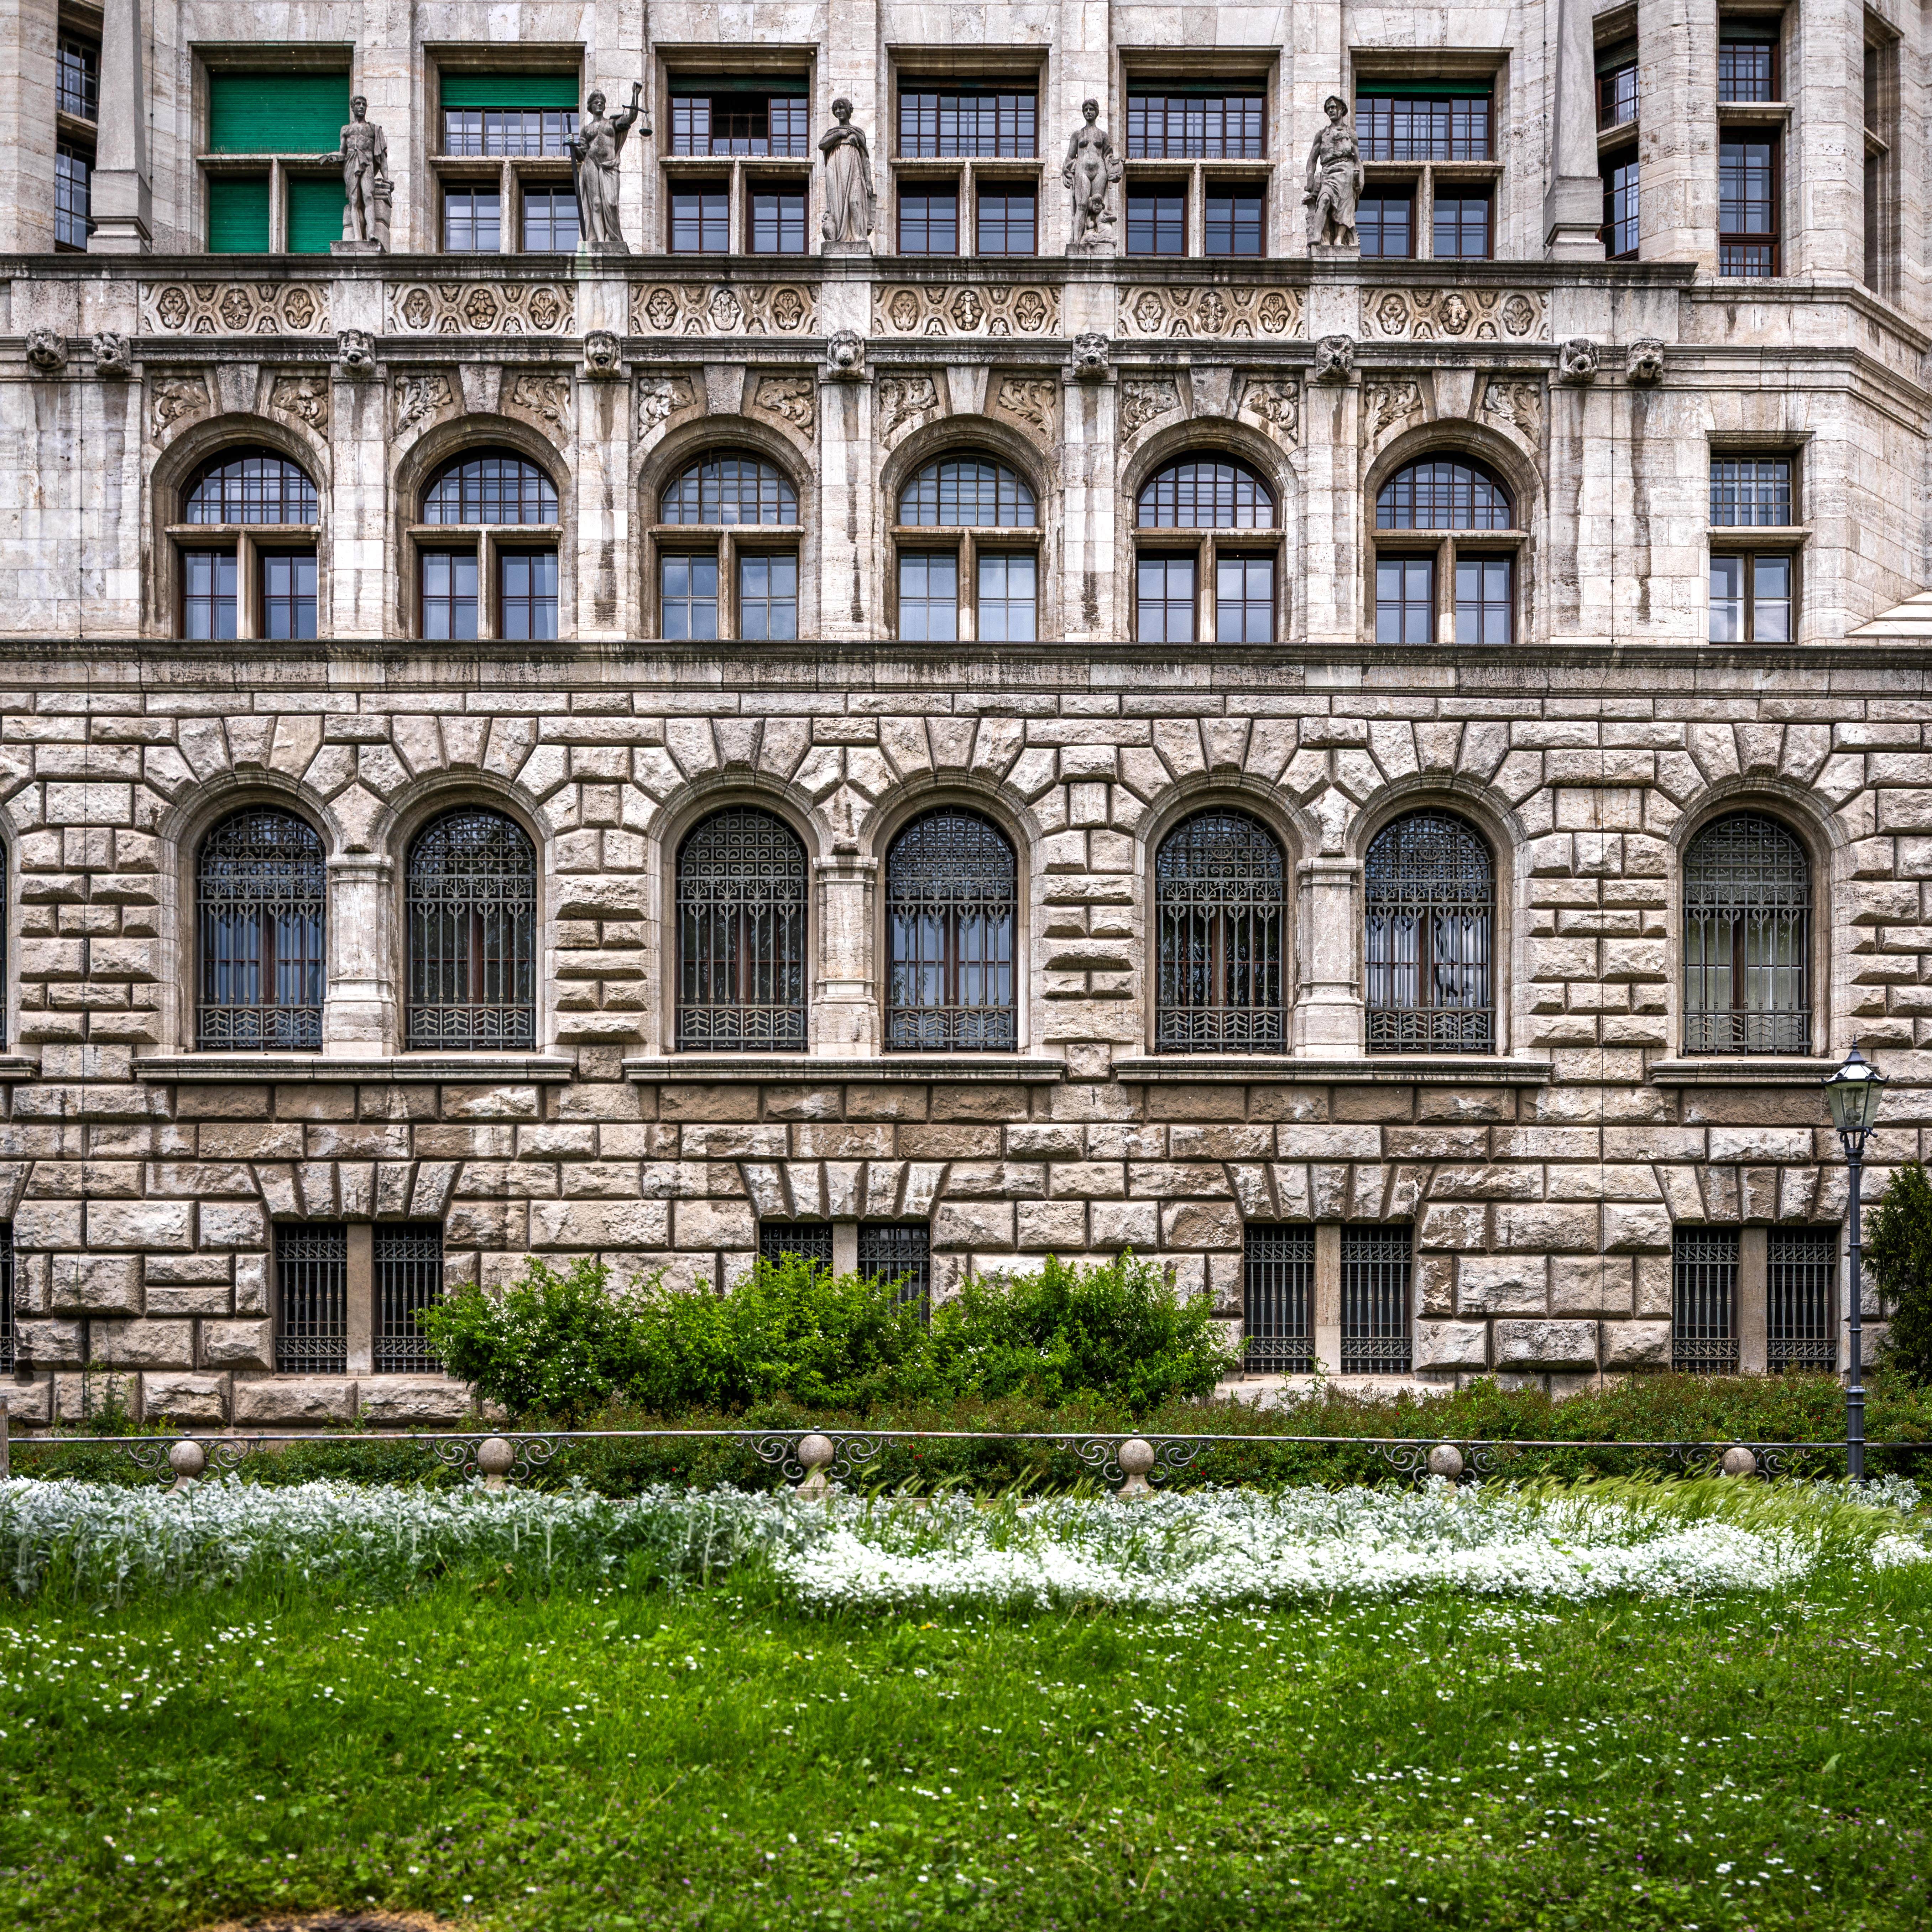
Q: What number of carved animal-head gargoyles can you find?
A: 9